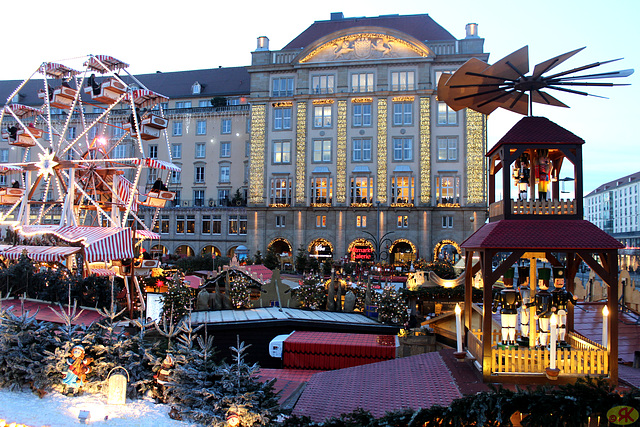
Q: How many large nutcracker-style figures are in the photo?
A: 6